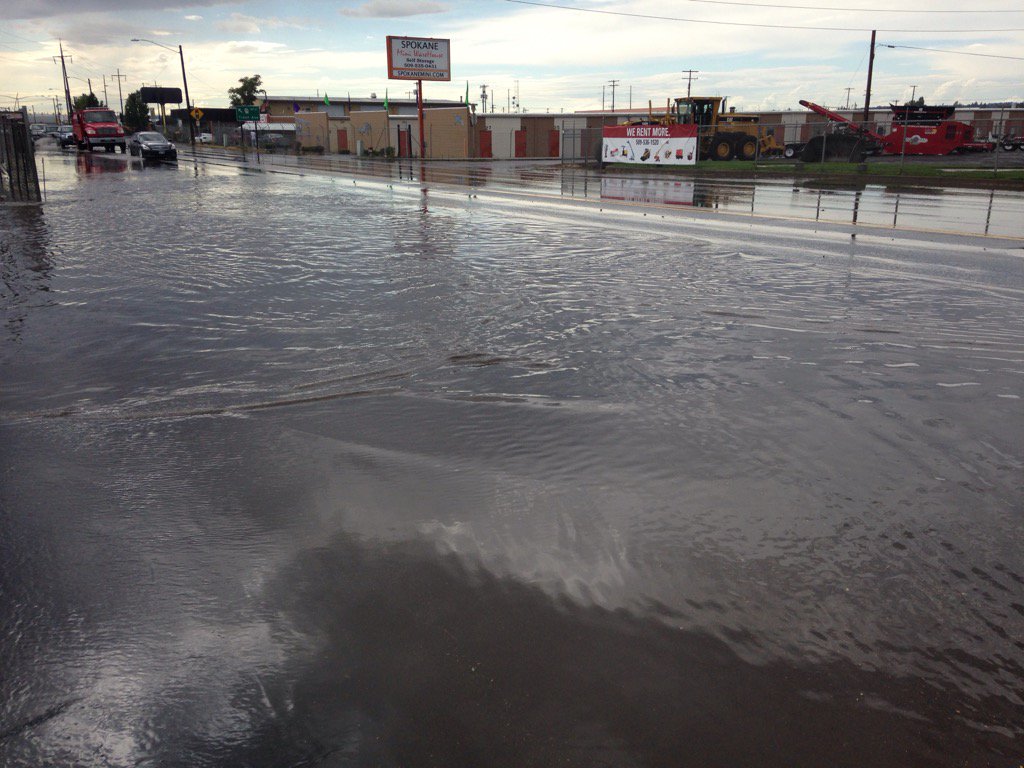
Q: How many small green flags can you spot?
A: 3